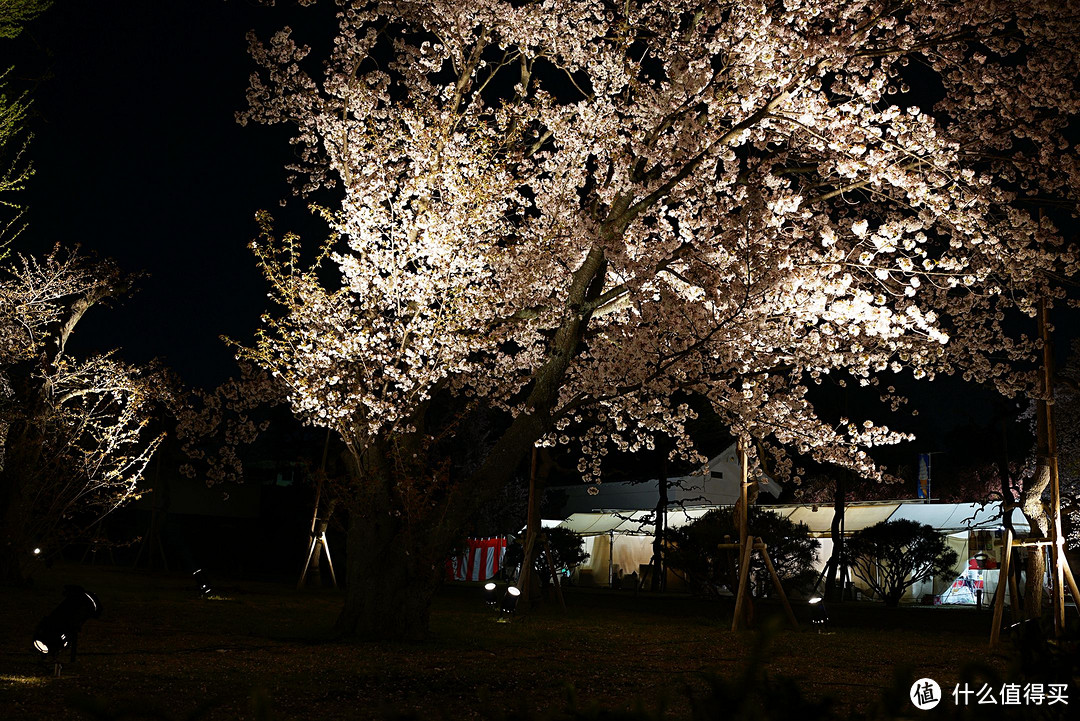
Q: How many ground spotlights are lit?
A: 6